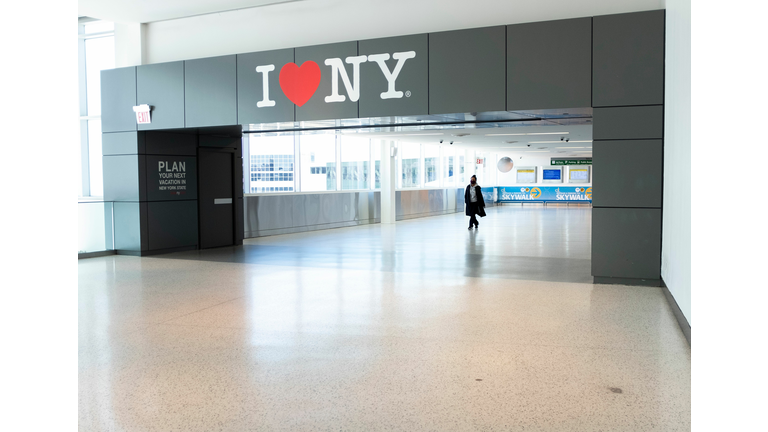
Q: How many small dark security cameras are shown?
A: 5